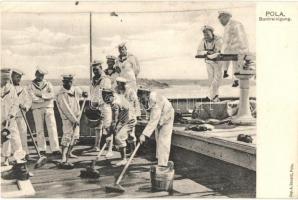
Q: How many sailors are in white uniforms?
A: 12